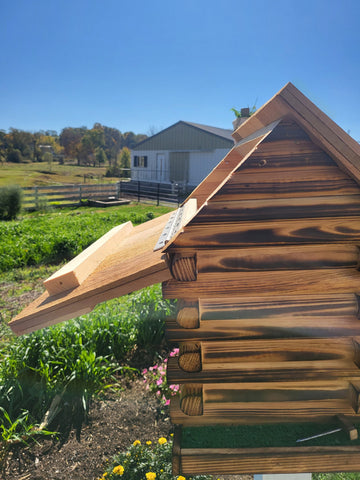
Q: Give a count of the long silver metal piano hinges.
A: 1